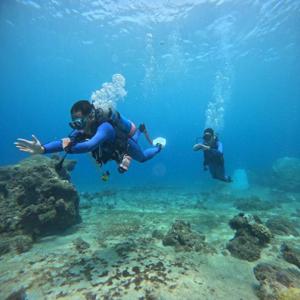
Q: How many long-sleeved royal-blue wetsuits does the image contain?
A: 1